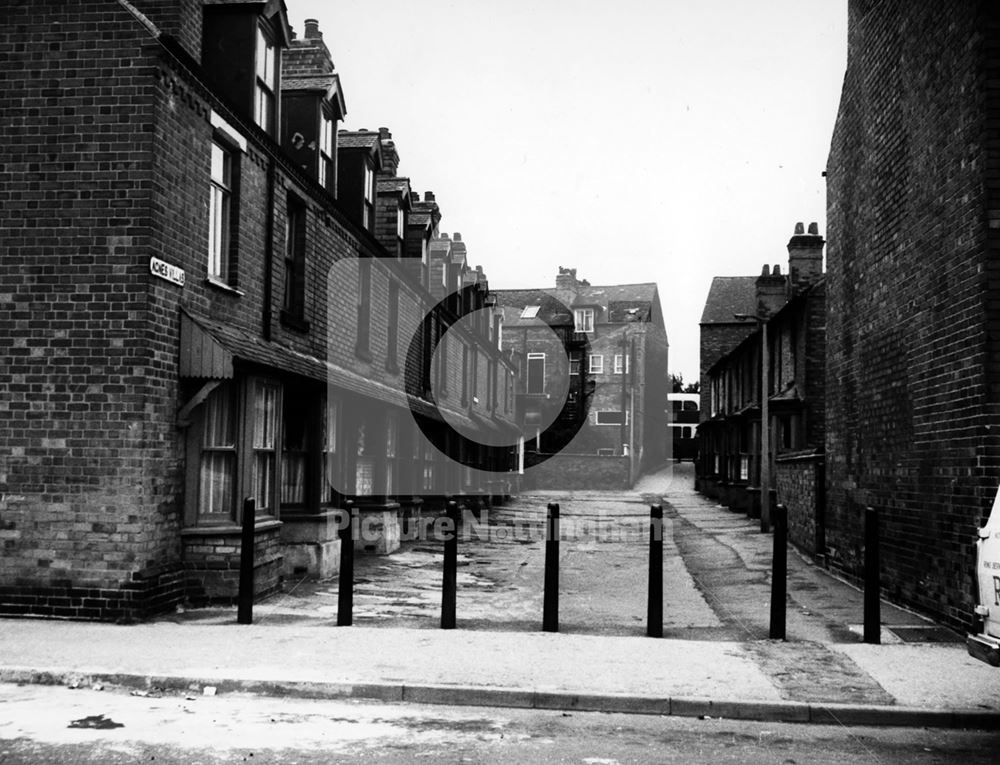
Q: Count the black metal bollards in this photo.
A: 7